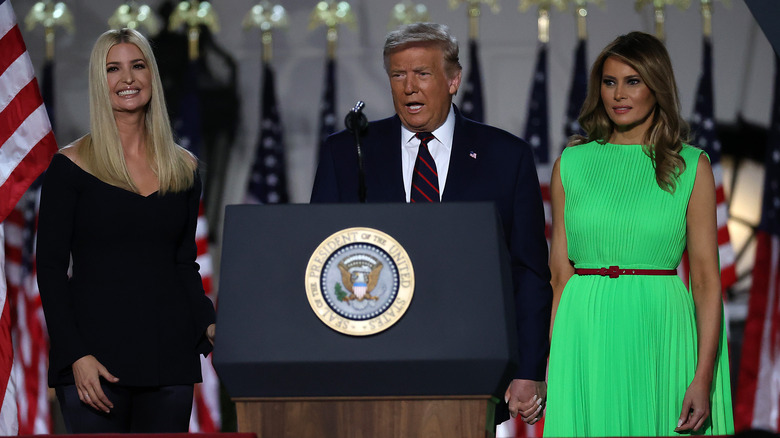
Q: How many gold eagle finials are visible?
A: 11